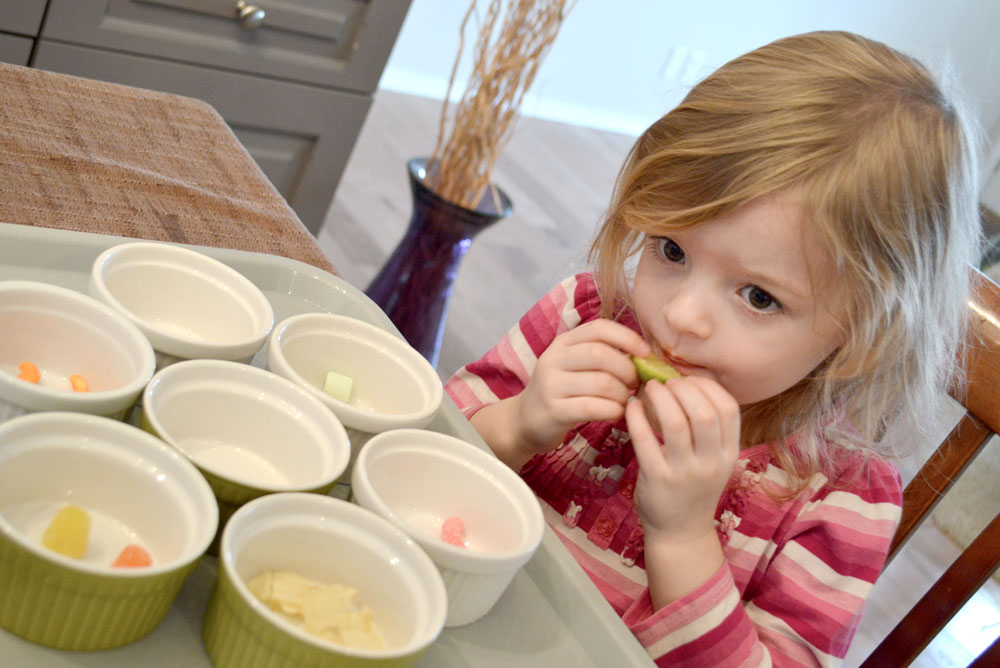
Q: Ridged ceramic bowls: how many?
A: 7